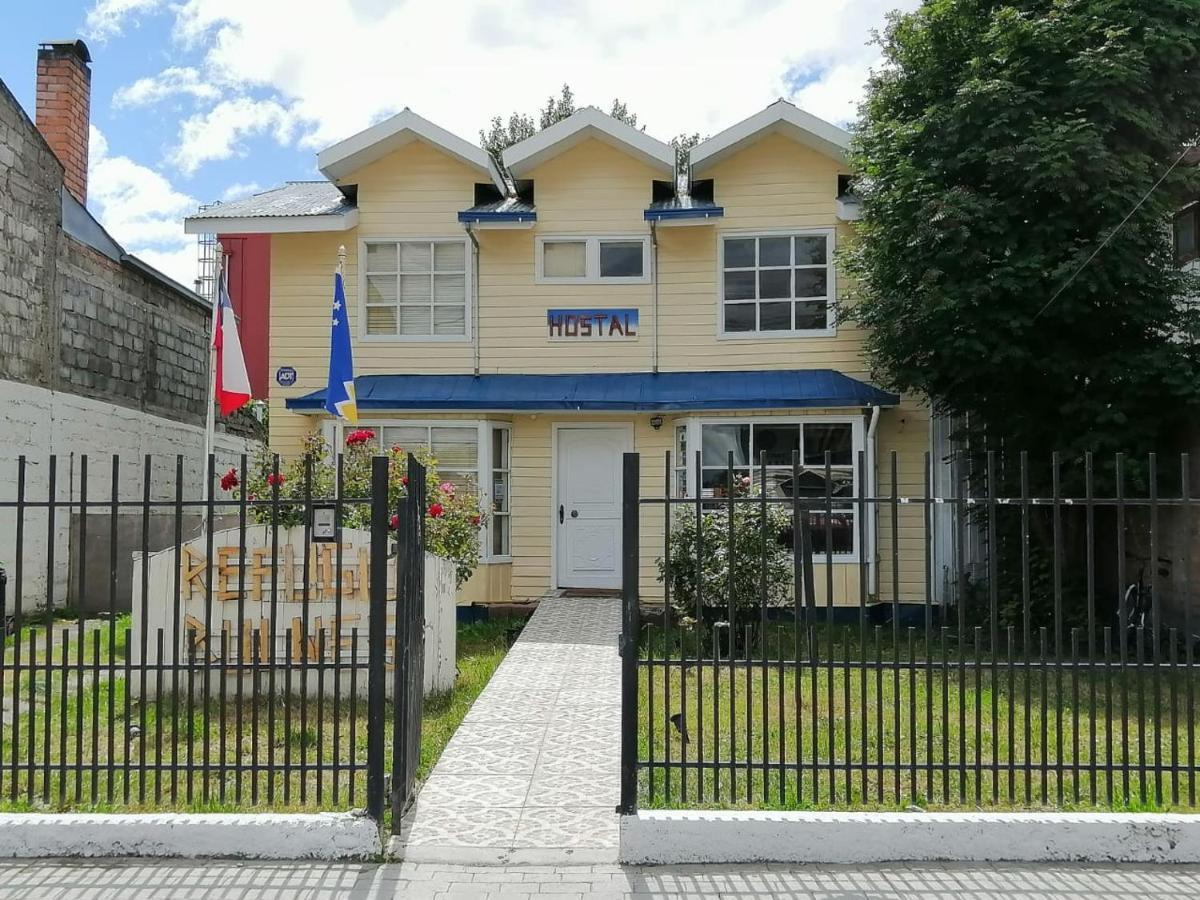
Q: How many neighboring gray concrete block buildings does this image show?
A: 1